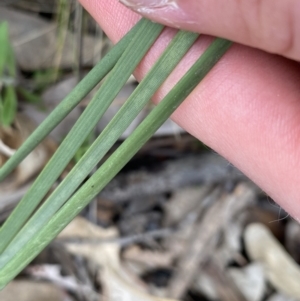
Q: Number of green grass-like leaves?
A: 4